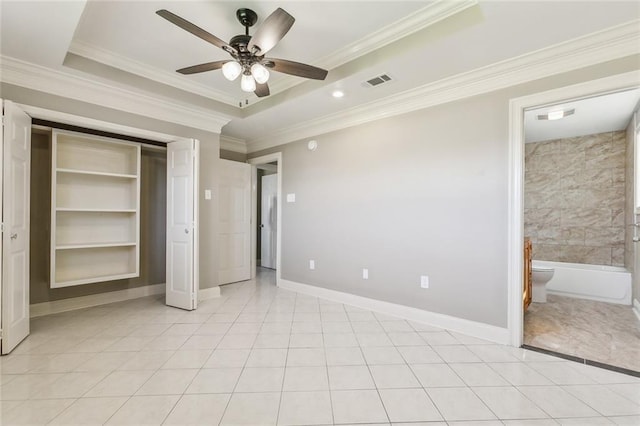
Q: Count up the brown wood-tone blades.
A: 5